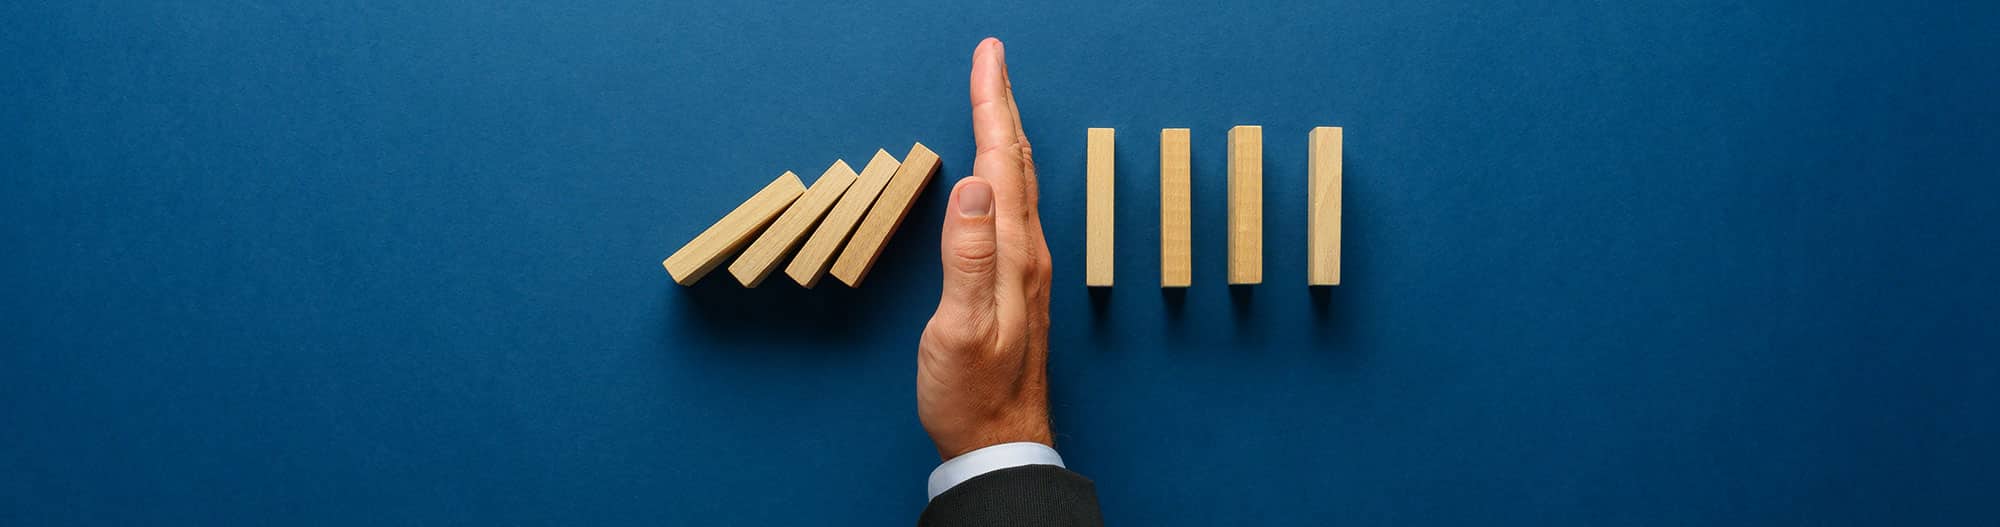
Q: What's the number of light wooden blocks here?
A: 8